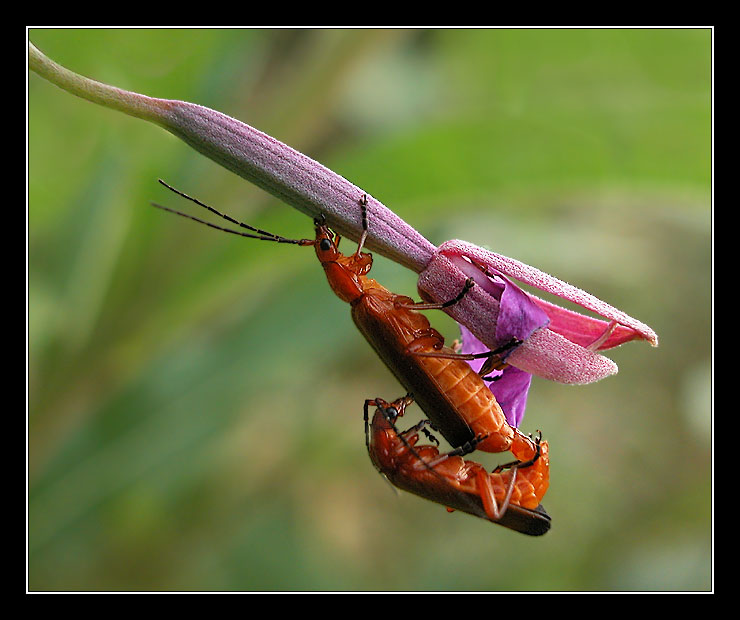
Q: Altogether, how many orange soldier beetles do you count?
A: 2